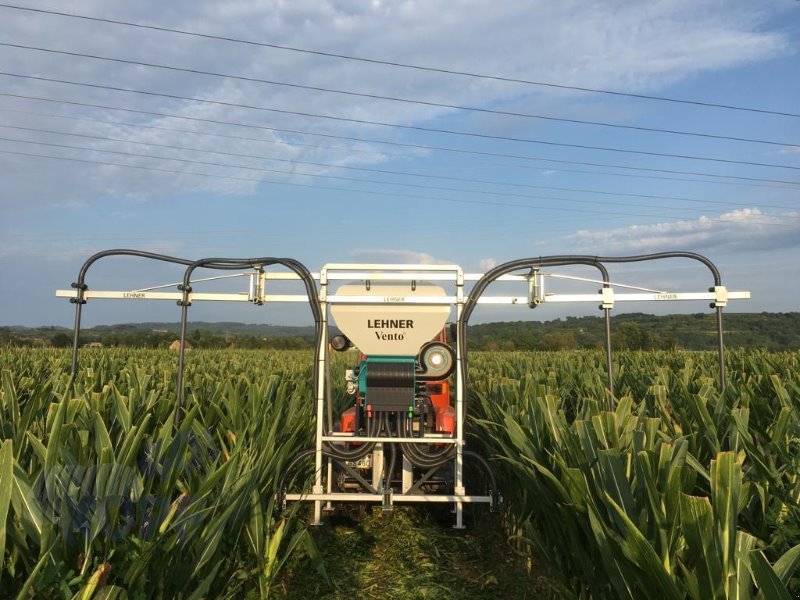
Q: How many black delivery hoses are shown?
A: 7